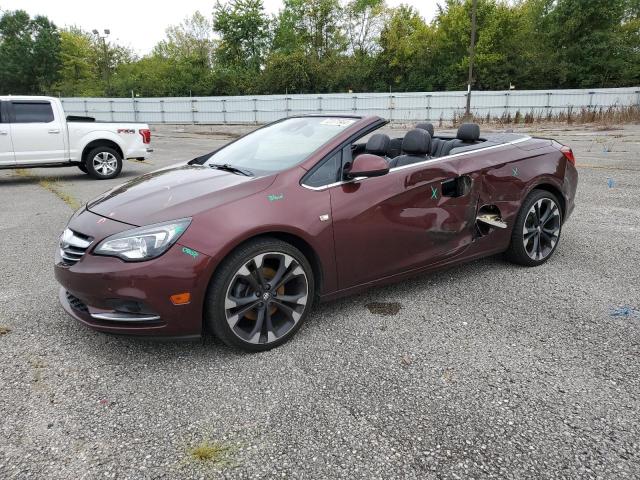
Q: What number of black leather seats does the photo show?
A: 4